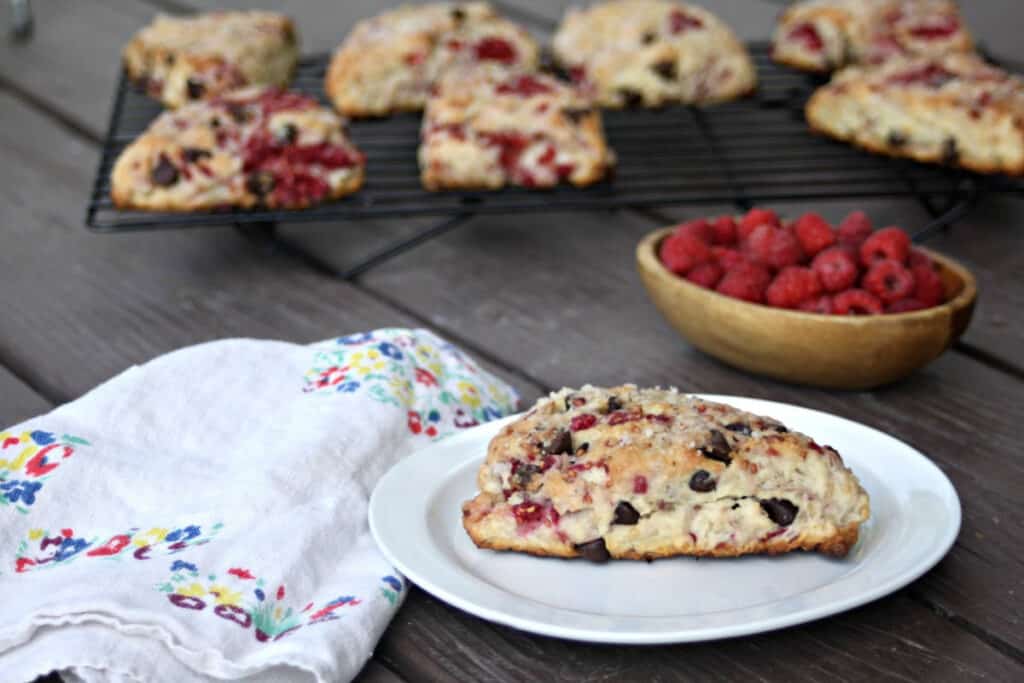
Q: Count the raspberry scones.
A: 8